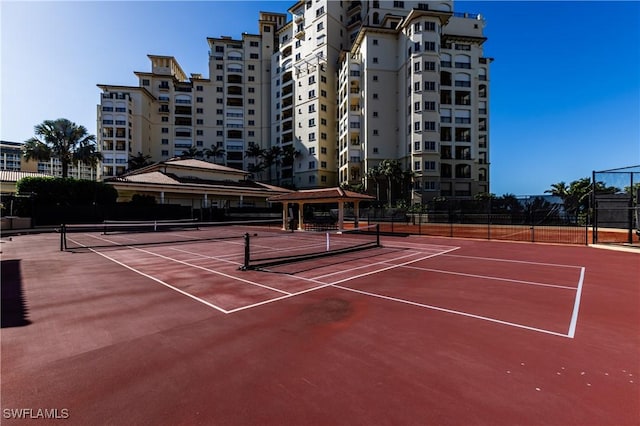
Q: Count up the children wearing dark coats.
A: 0